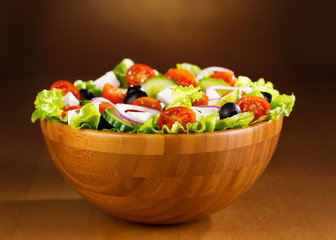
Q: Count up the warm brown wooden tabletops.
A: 1